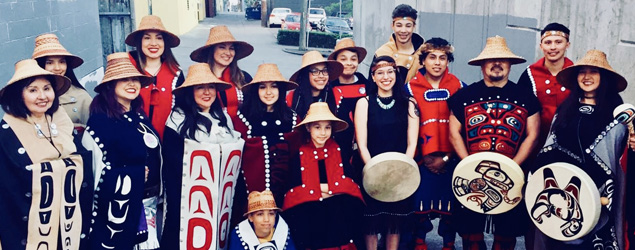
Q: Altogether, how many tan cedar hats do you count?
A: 13